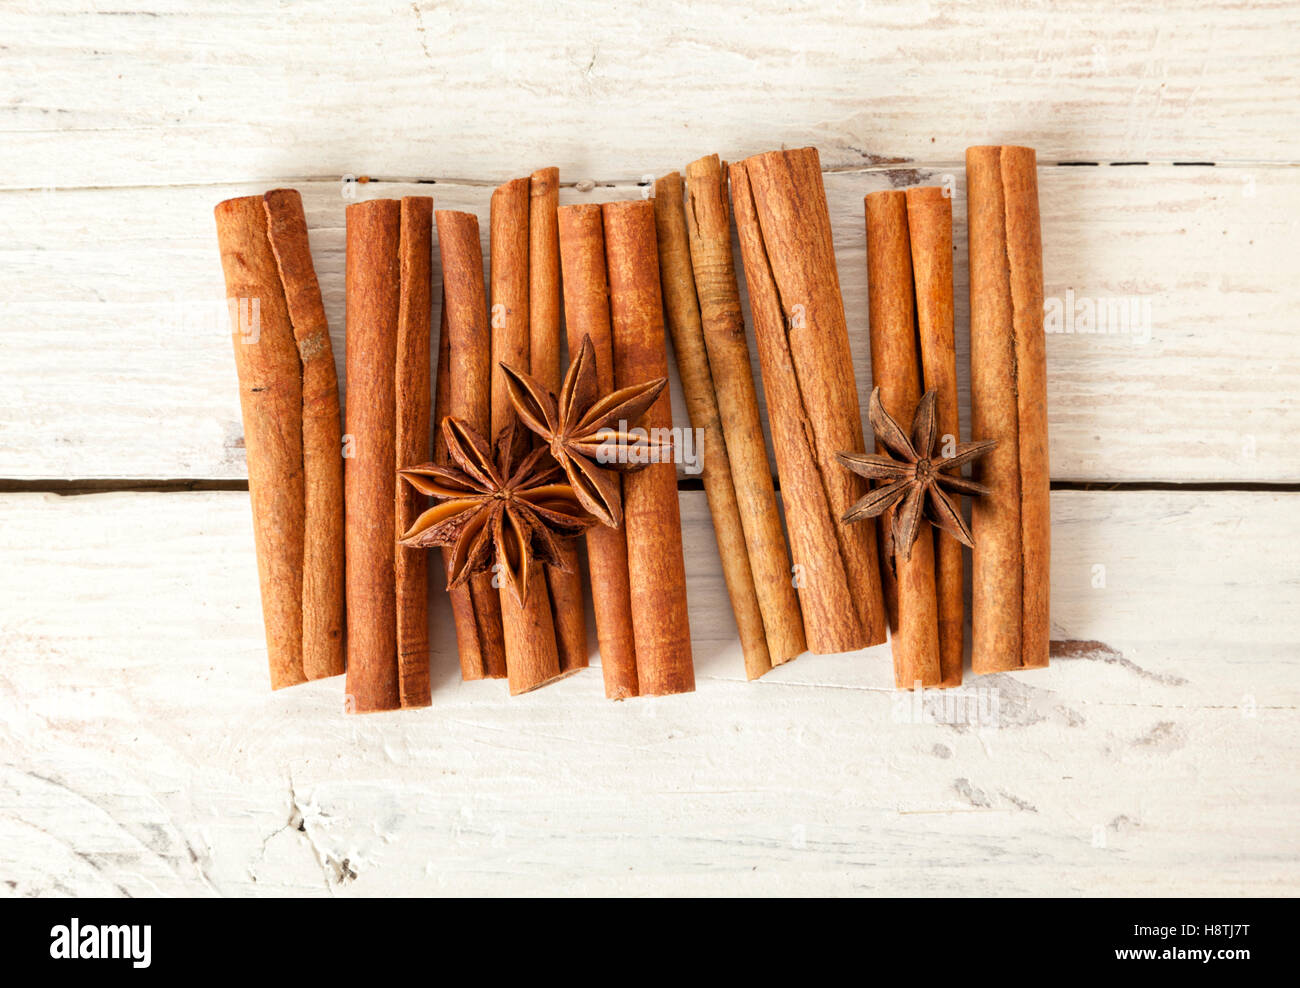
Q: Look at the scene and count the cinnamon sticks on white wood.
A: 9